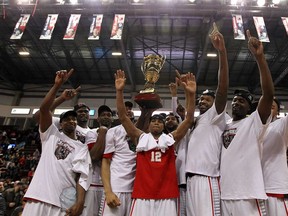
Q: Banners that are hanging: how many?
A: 8